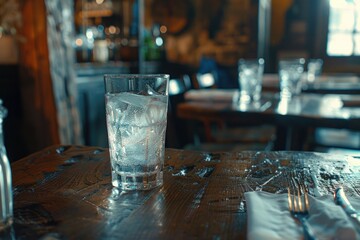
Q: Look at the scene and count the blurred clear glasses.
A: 3